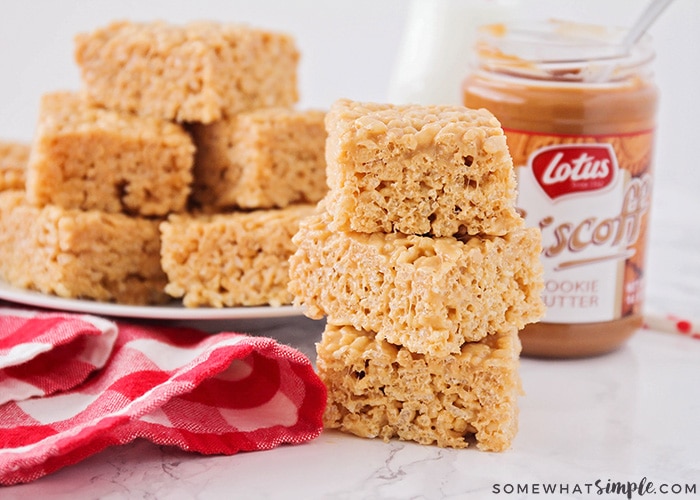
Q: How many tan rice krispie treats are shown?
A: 9